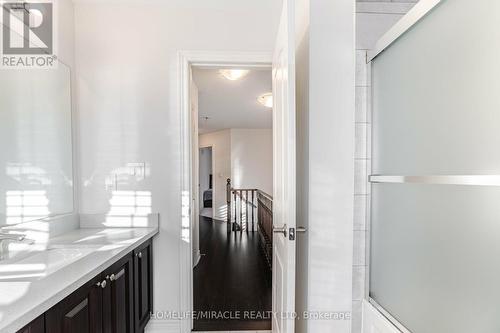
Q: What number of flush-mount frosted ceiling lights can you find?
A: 2